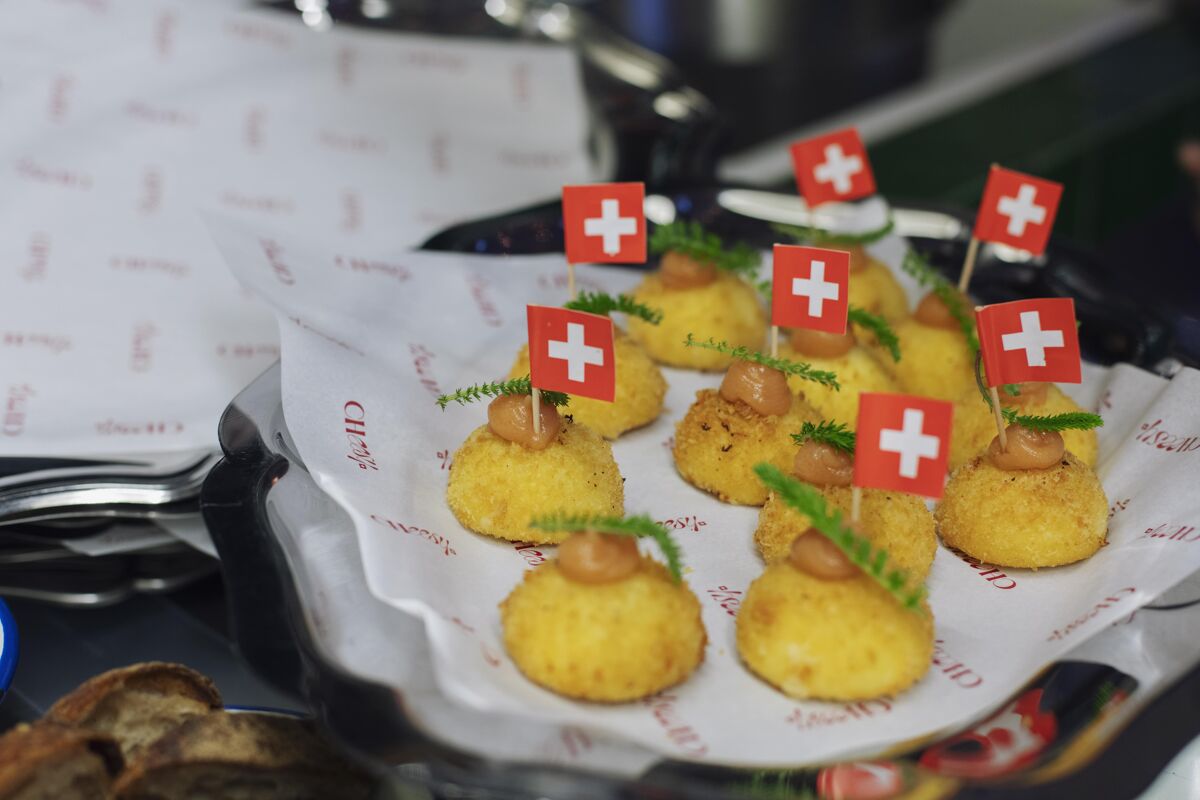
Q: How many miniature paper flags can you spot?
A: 7